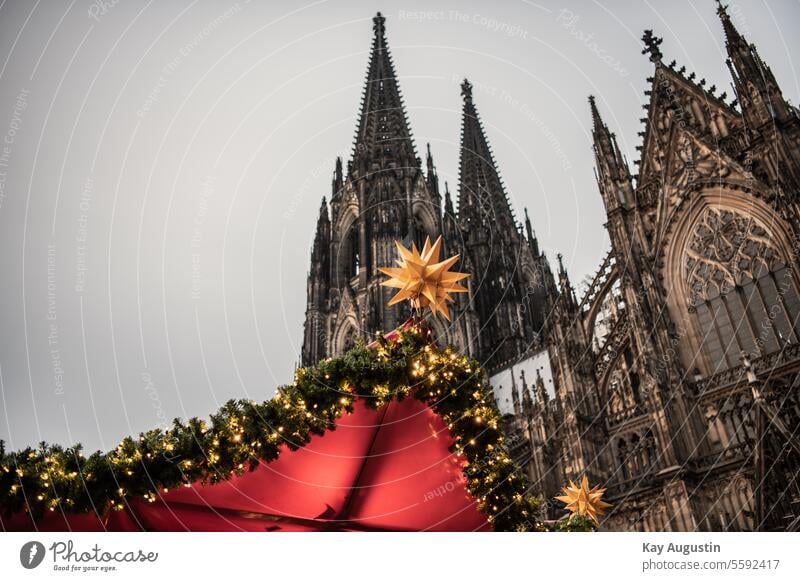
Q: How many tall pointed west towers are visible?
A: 2